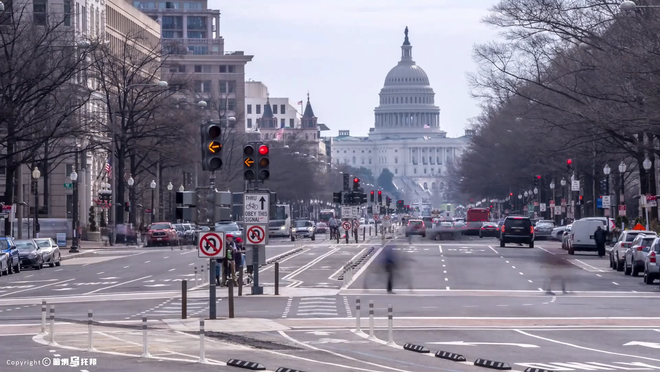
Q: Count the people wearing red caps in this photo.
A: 2